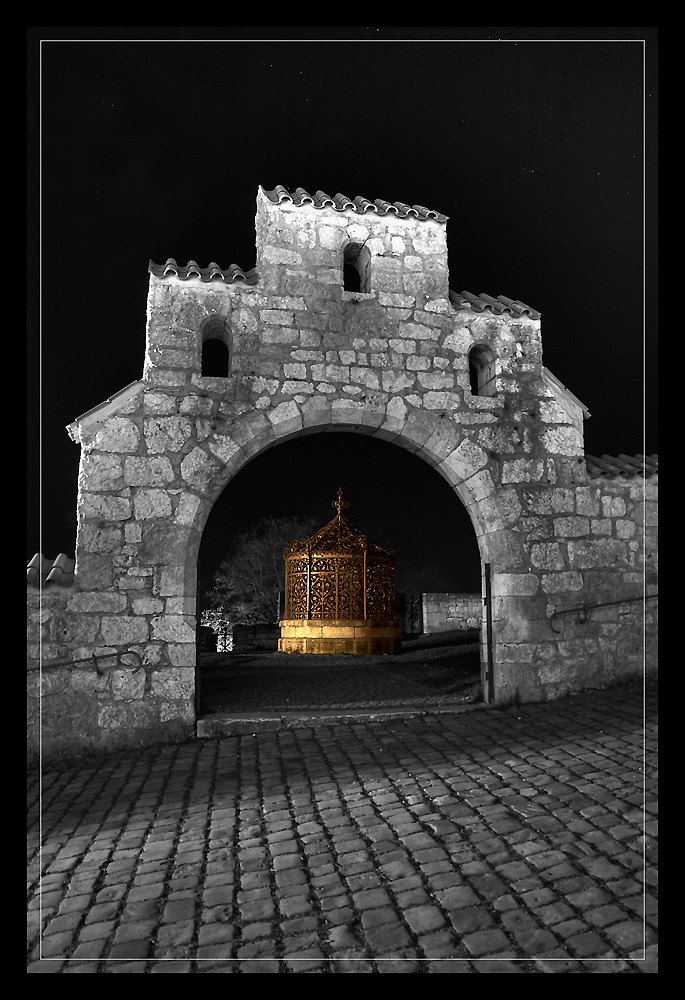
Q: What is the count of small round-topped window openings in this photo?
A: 3